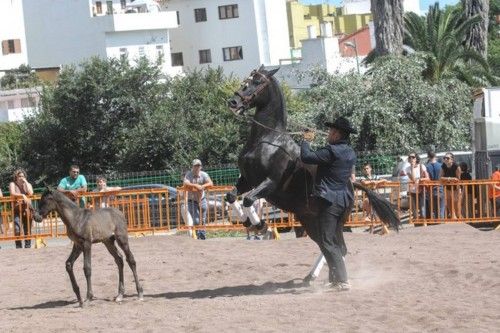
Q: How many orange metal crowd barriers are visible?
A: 5